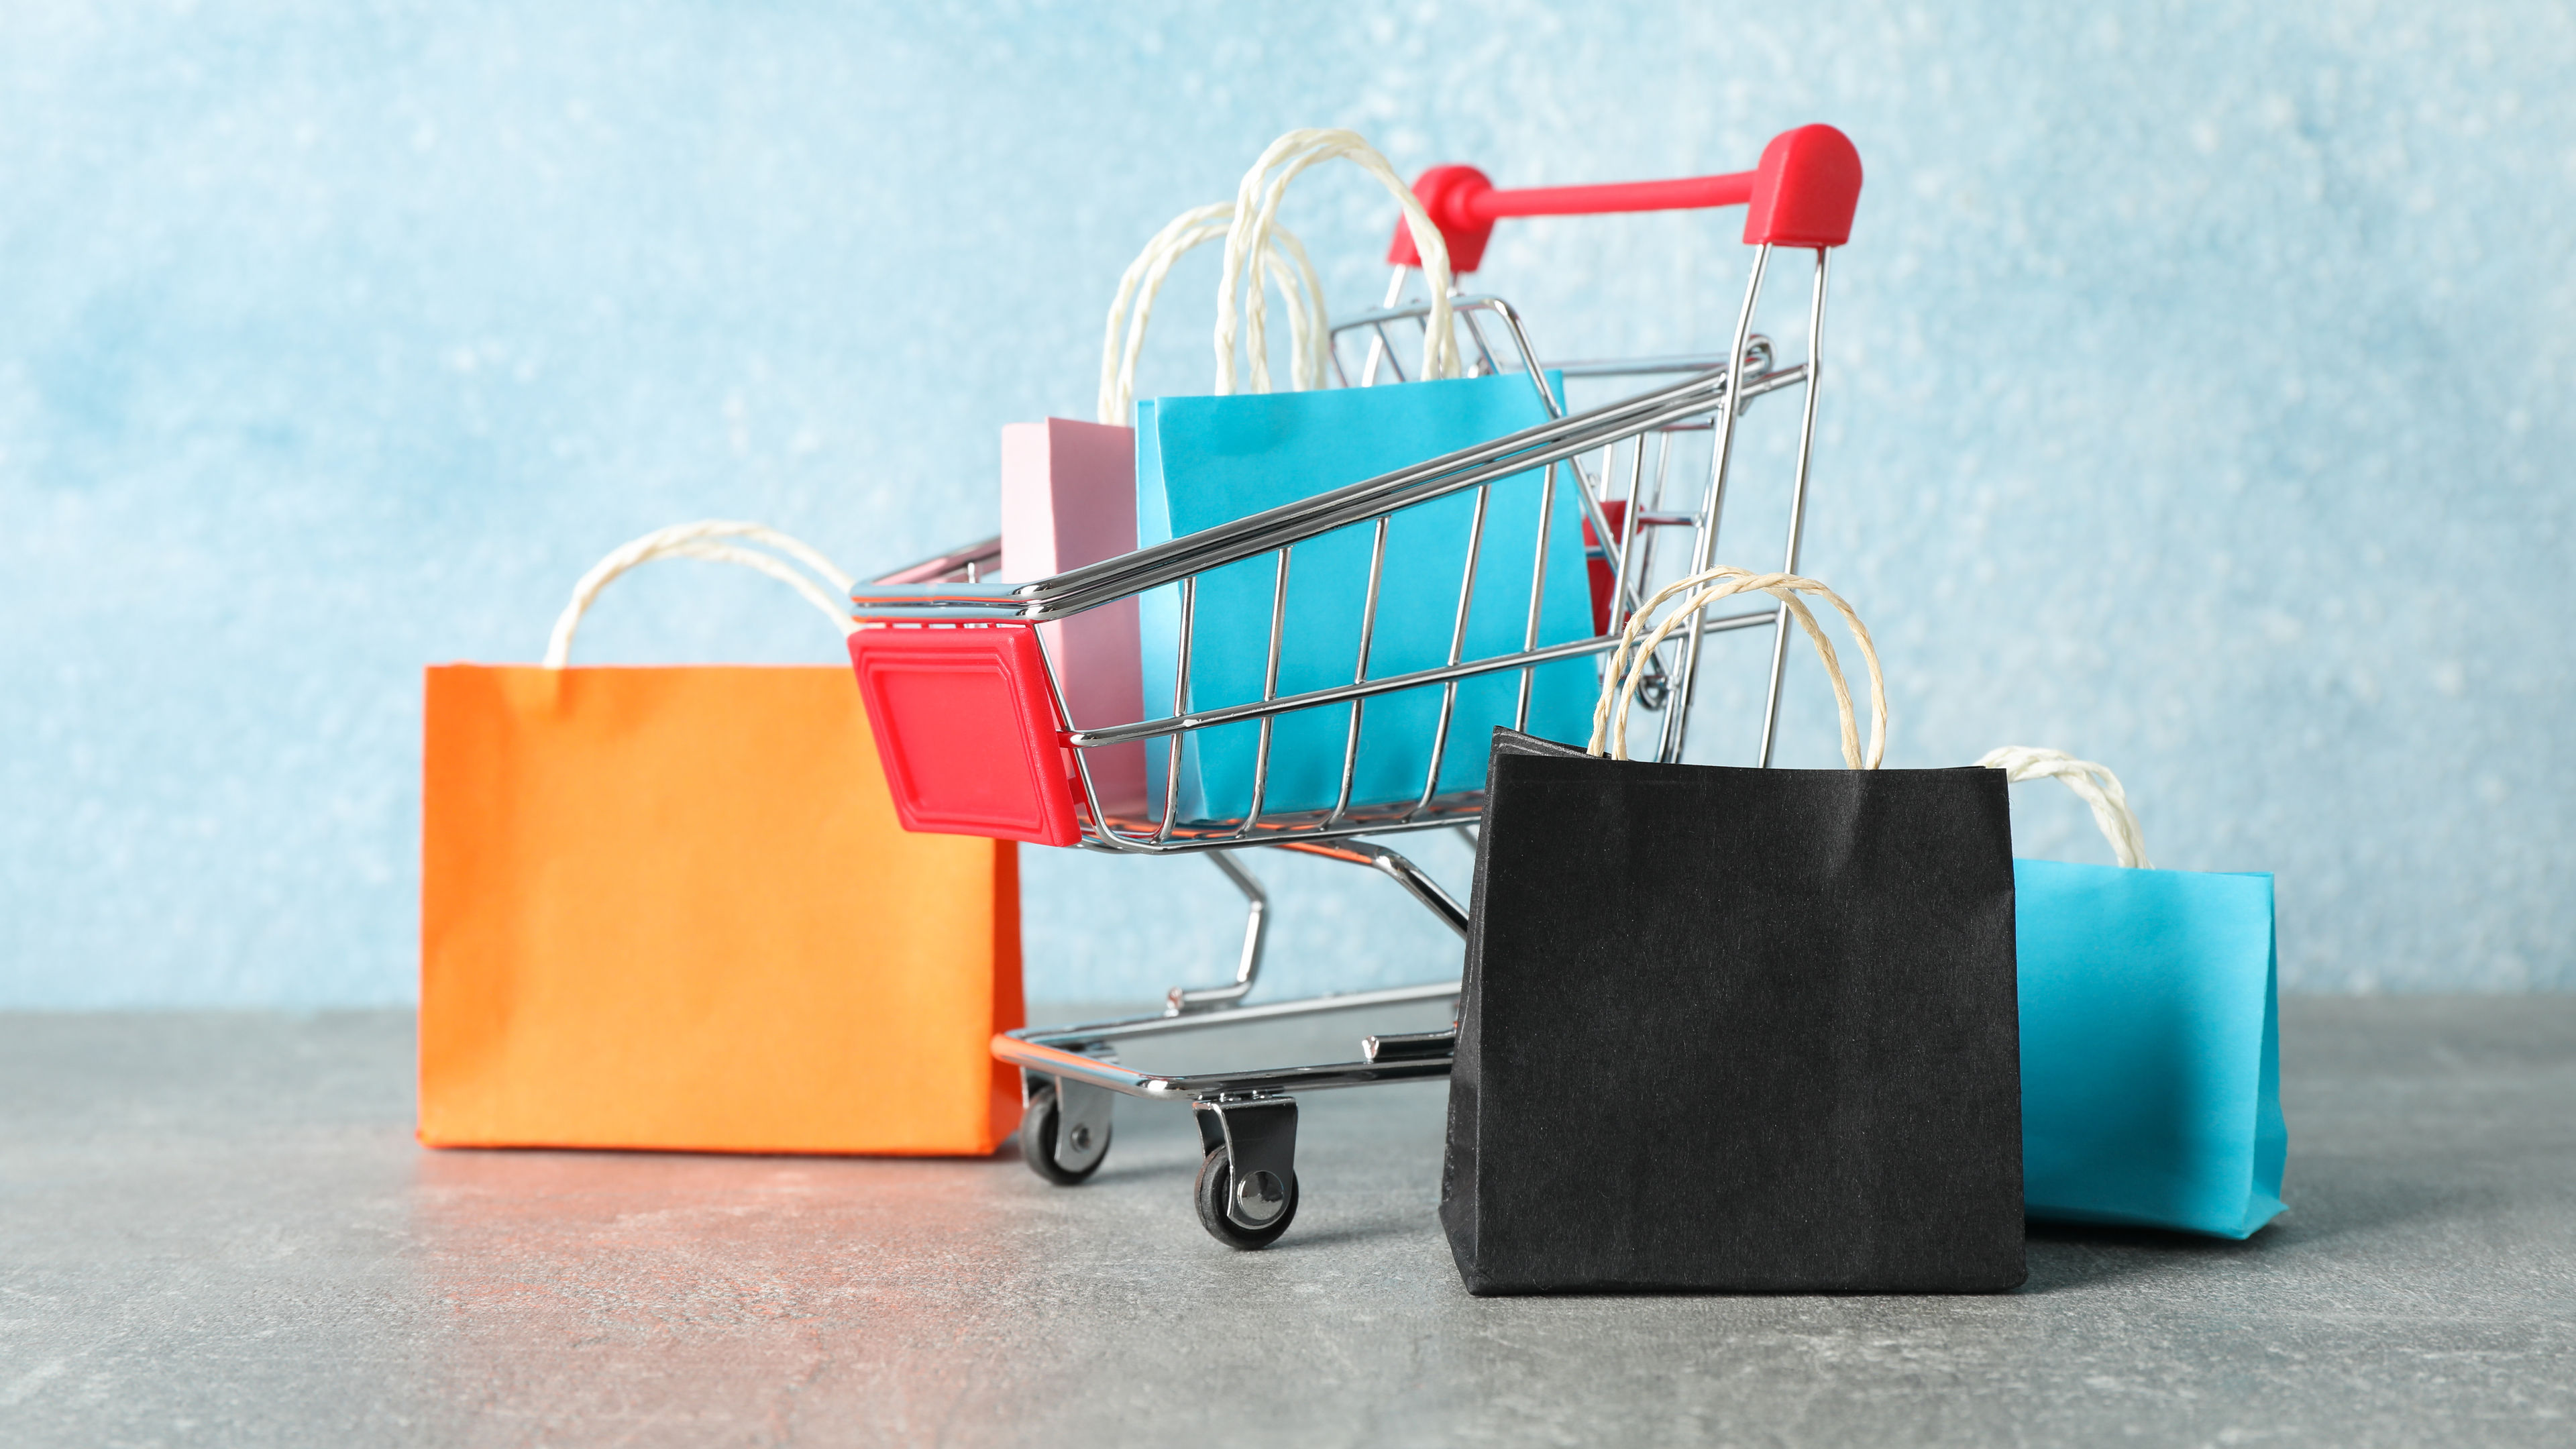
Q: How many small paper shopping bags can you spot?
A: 5